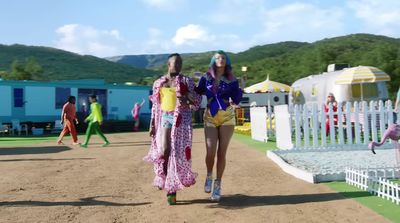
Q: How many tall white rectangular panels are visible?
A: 2